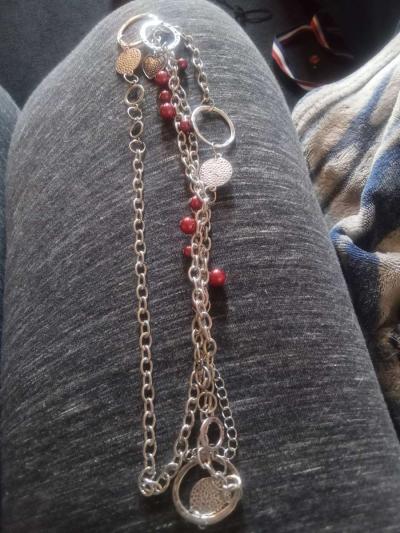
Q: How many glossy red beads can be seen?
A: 9